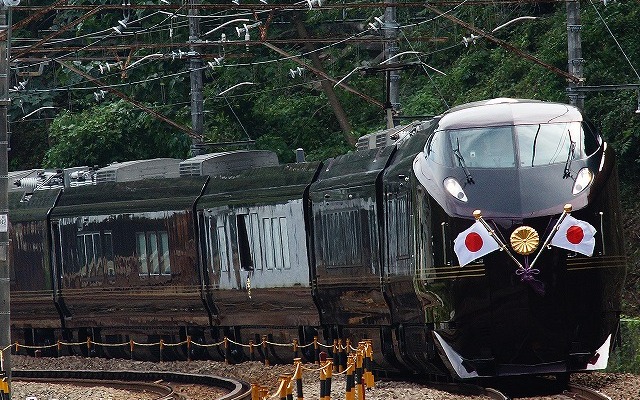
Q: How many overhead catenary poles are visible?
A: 4